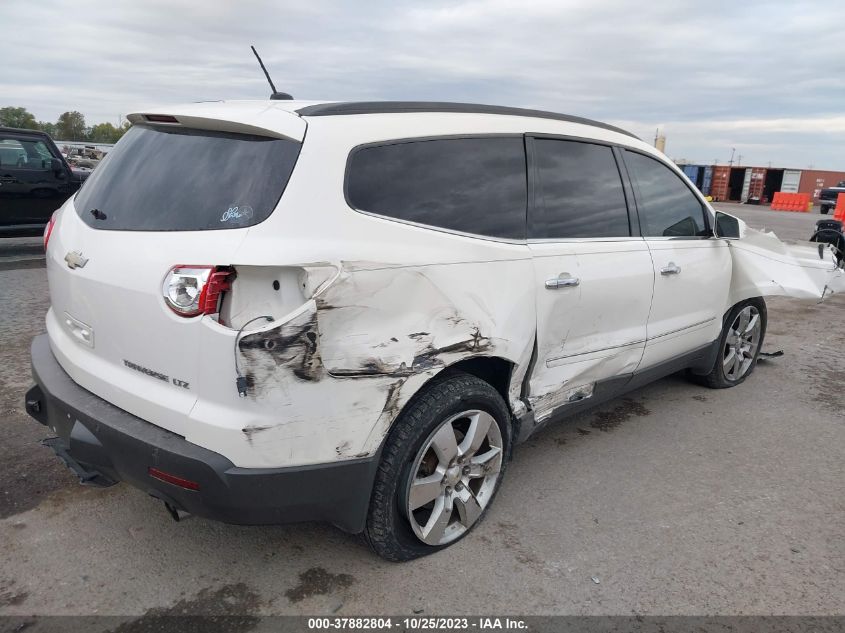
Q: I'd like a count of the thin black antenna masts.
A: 1